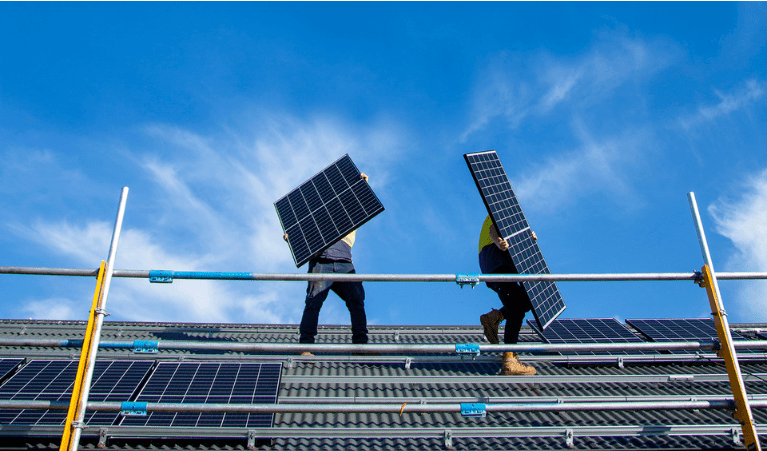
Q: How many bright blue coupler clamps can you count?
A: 6